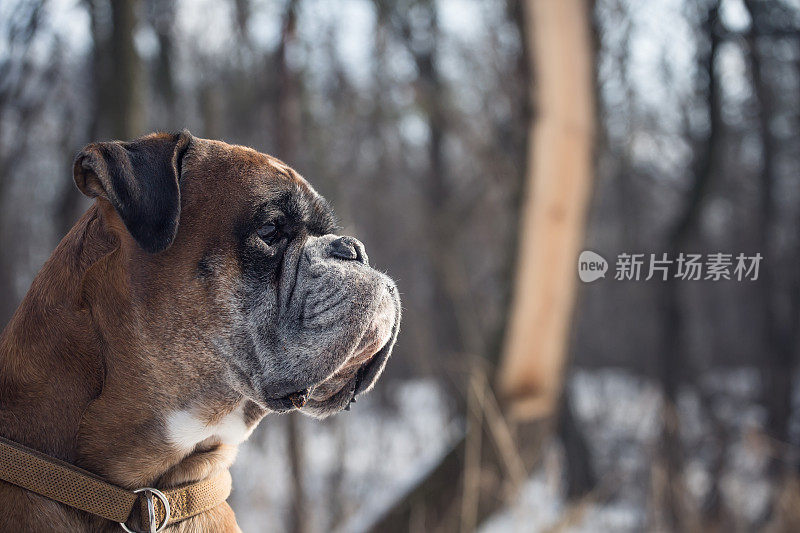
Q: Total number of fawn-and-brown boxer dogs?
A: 1